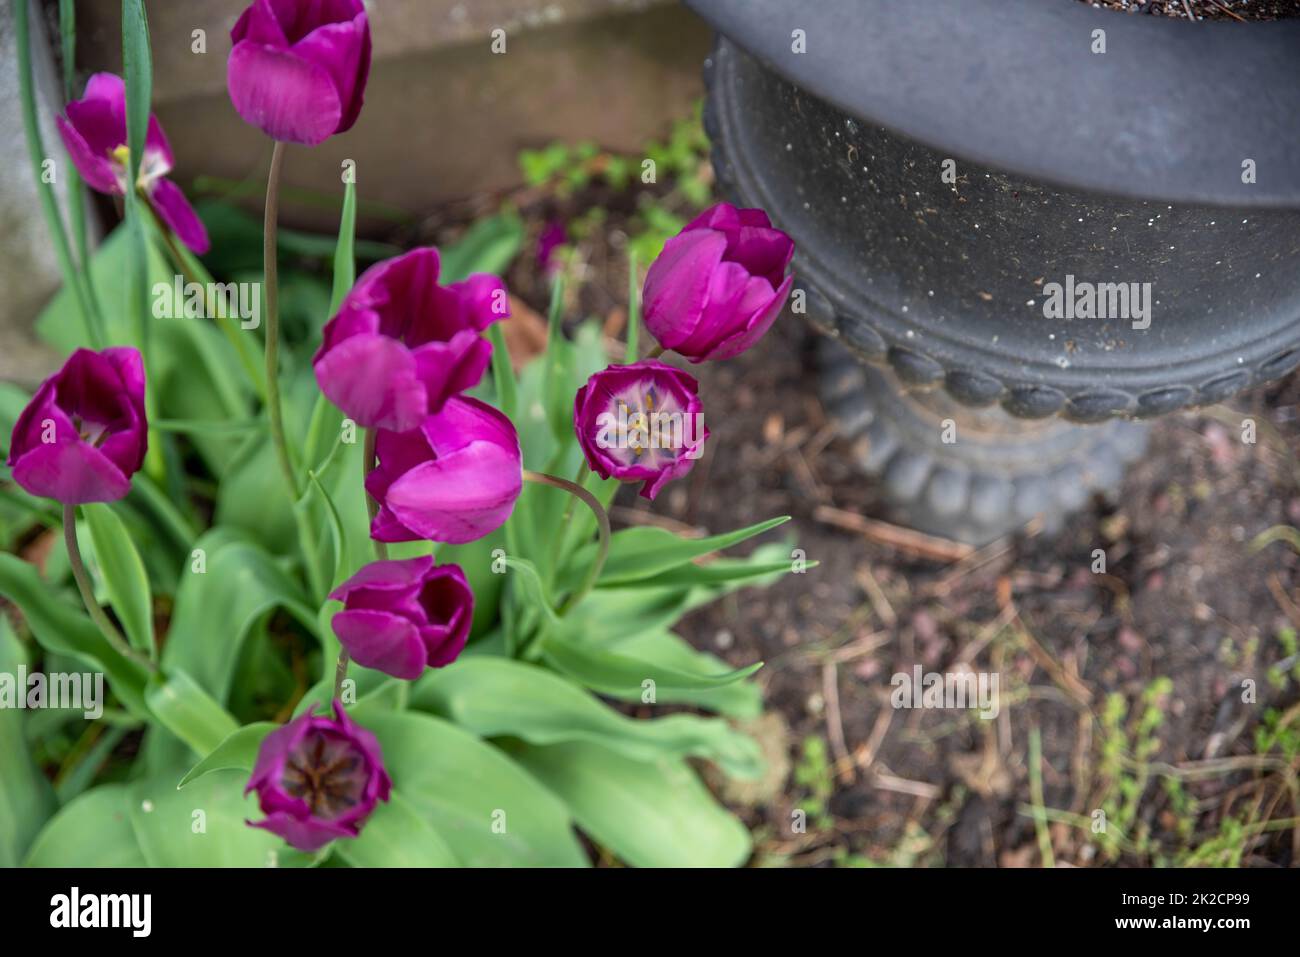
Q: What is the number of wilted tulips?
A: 1